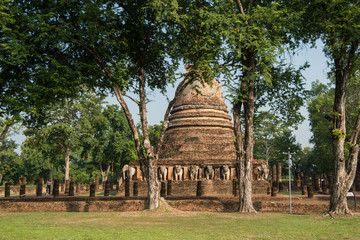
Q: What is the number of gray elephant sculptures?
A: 7